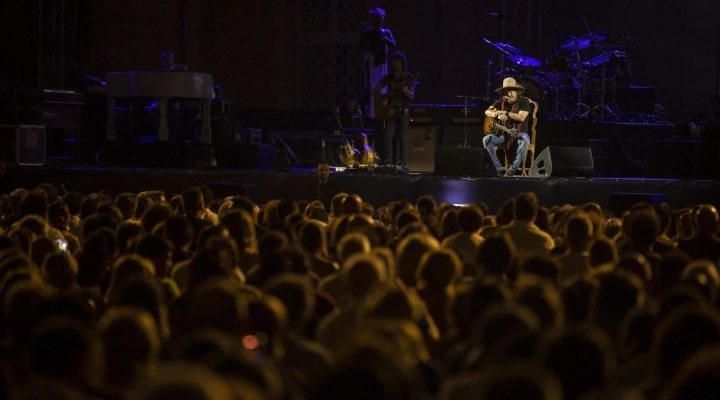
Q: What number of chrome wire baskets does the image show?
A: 0